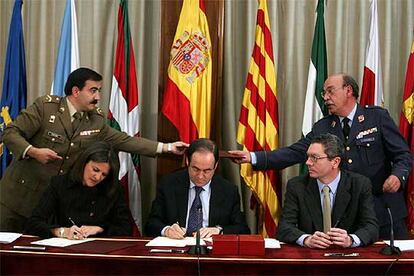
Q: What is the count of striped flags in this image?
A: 1